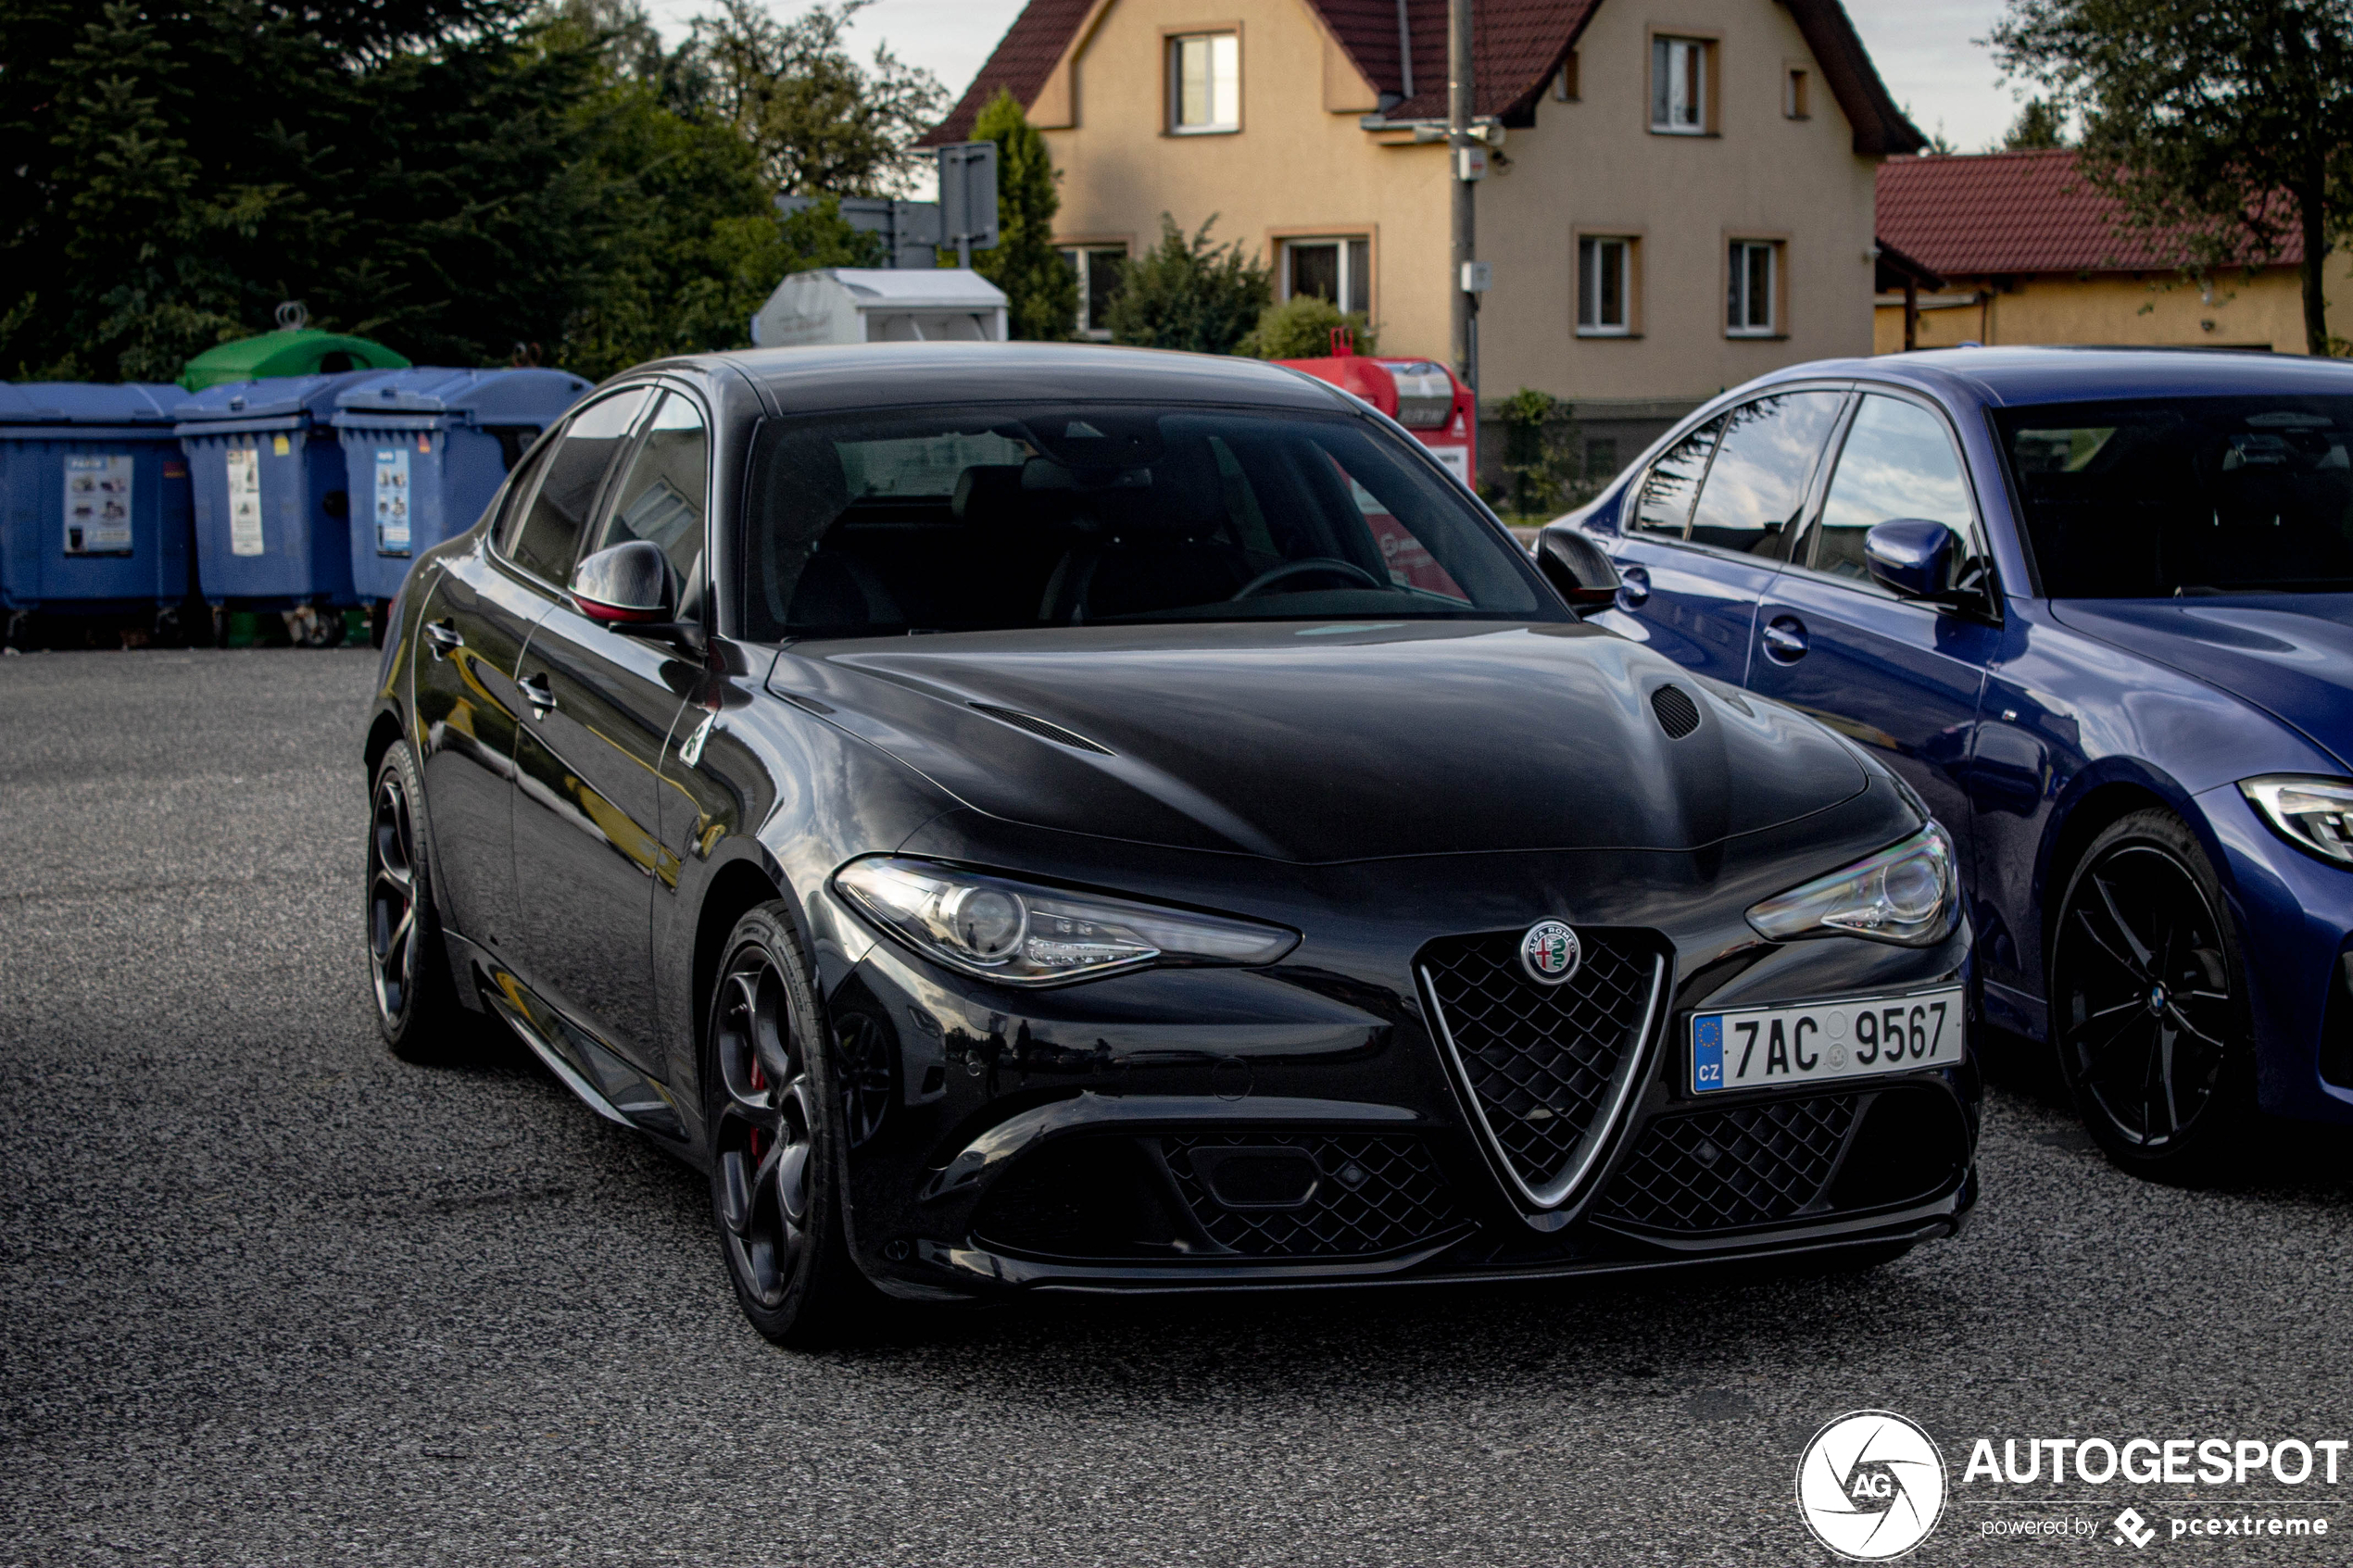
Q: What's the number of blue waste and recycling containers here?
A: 3